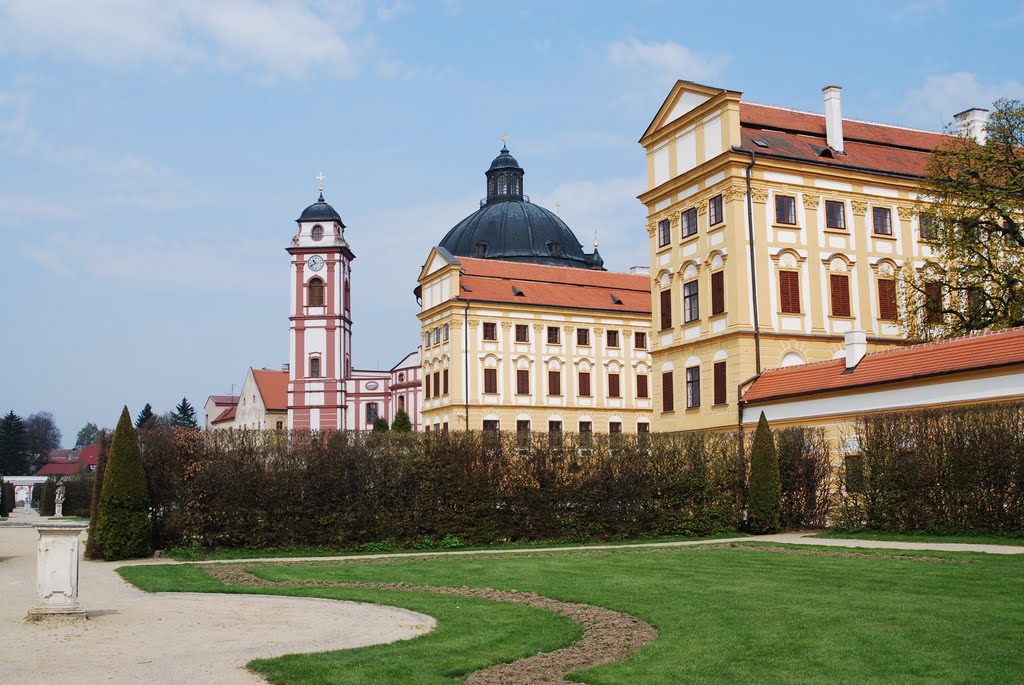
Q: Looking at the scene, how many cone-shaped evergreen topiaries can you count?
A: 2